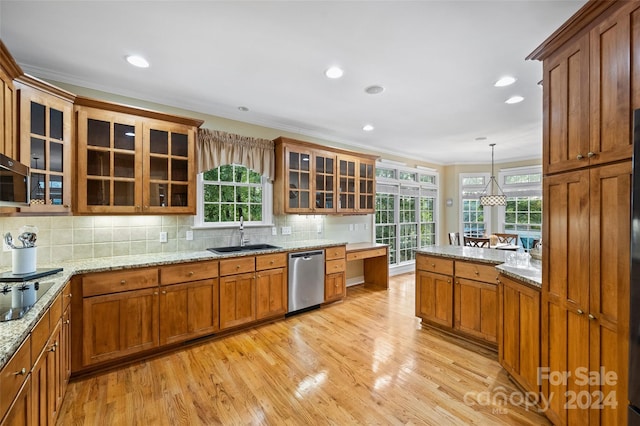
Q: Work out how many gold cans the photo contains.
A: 0